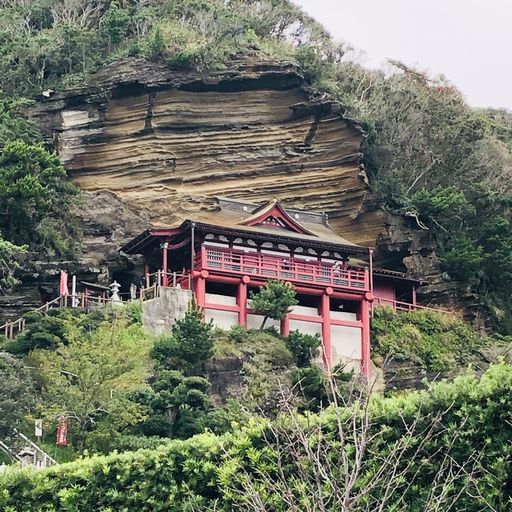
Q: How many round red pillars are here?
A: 5